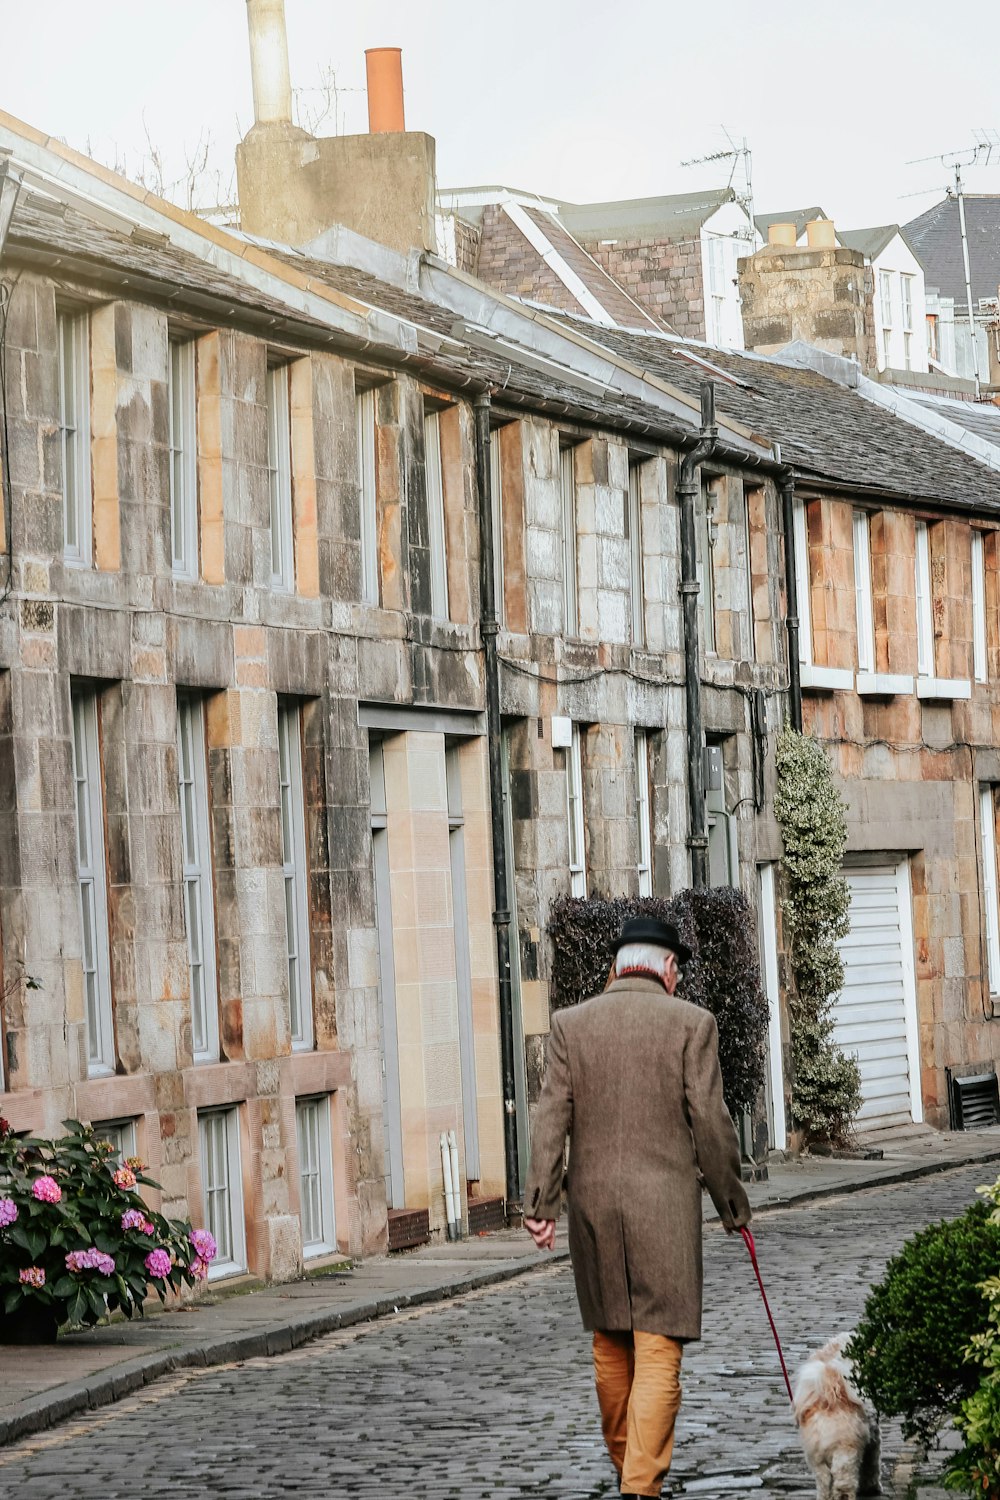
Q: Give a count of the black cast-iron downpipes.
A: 3